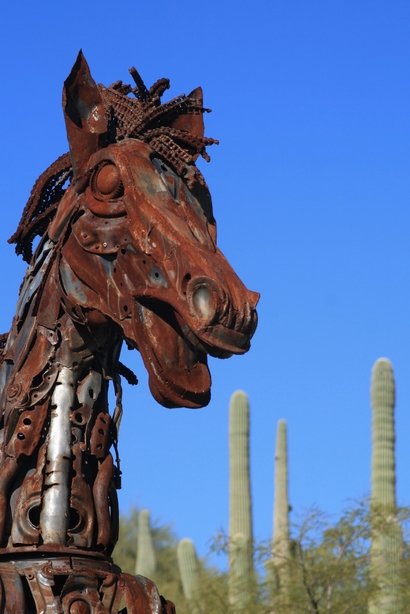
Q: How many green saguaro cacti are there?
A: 5